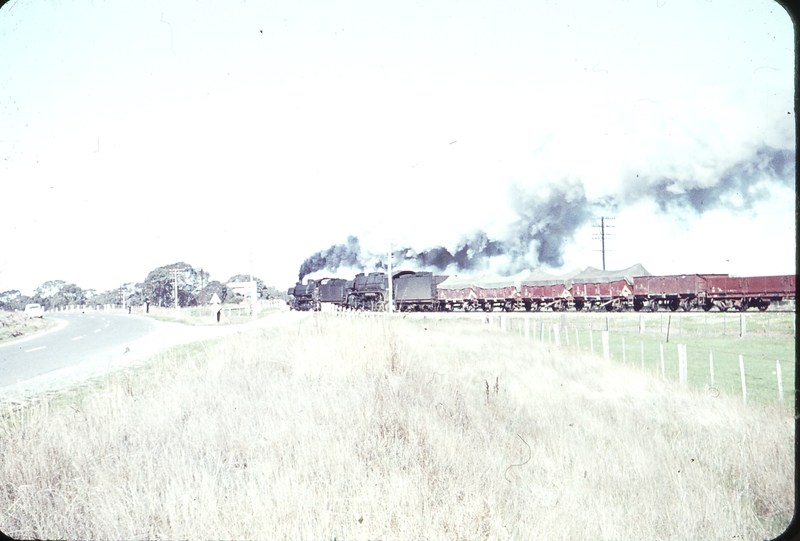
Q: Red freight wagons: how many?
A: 6